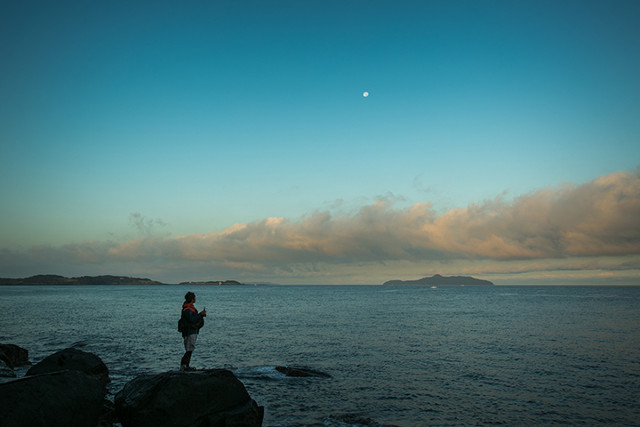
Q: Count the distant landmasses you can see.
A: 3